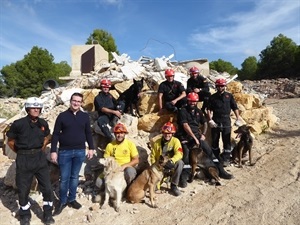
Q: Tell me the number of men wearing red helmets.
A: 7